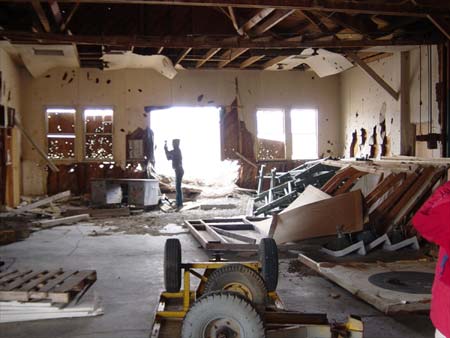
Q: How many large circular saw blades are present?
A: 0